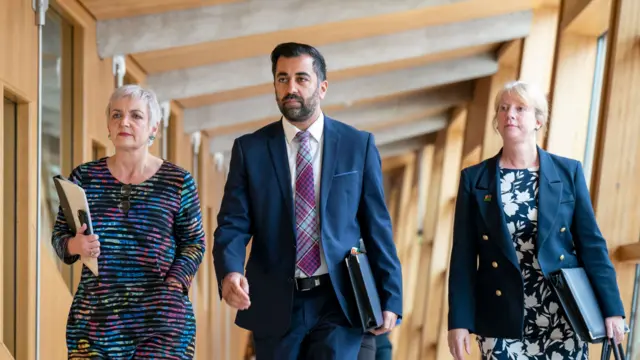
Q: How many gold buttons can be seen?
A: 5